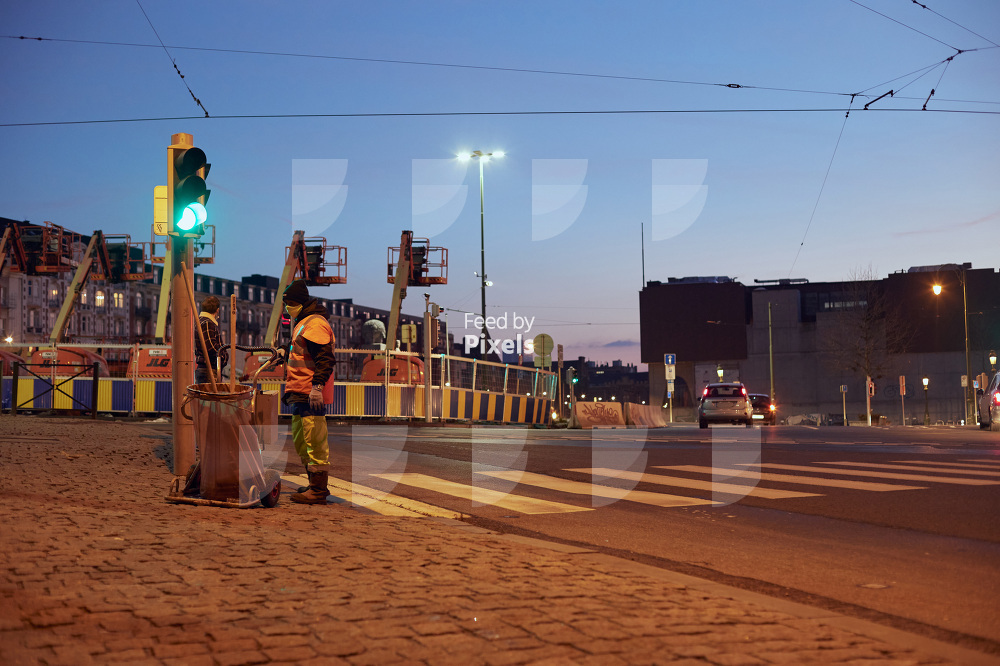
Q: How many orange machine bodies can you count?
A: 5